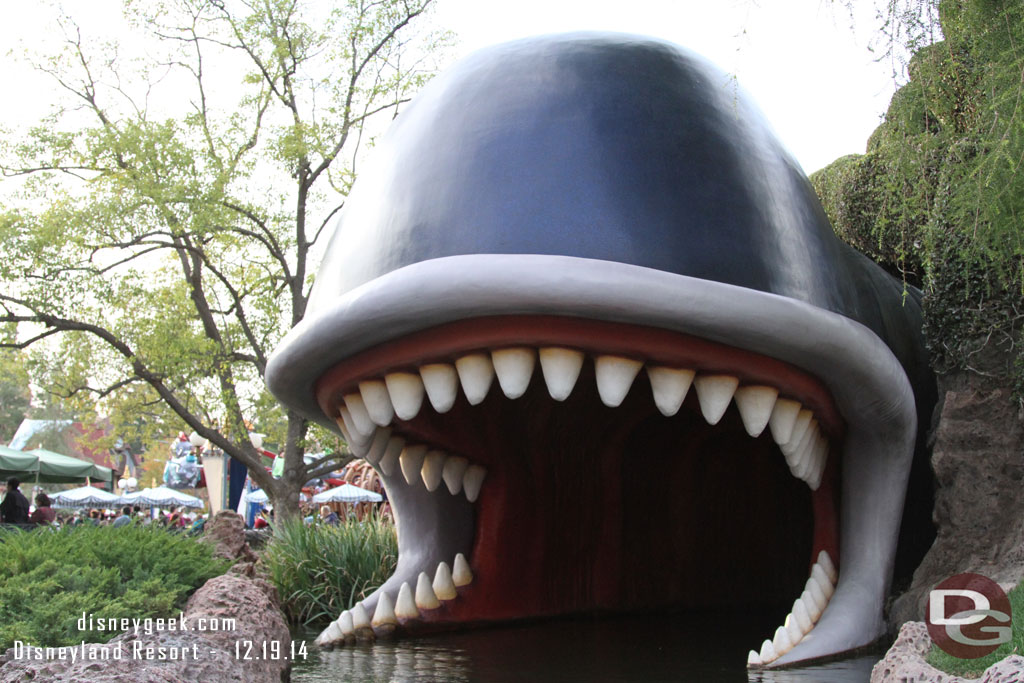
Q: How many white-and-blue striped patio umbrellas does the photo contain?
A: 4